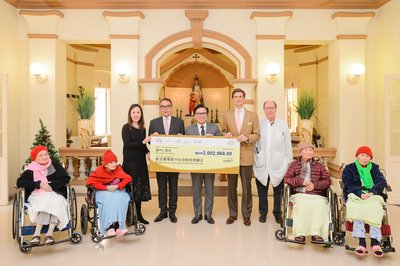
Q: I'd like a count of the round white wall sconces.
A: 4